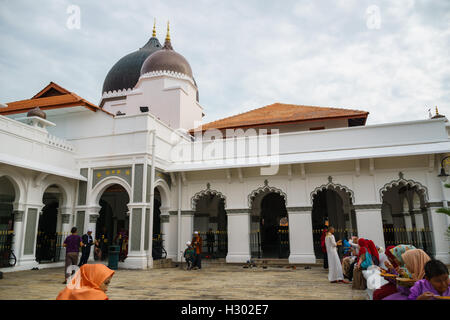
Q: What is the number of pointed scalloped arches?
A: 4